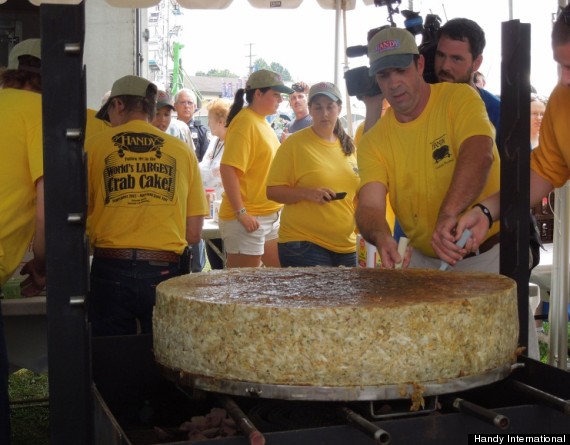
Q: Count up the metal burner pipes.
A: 4